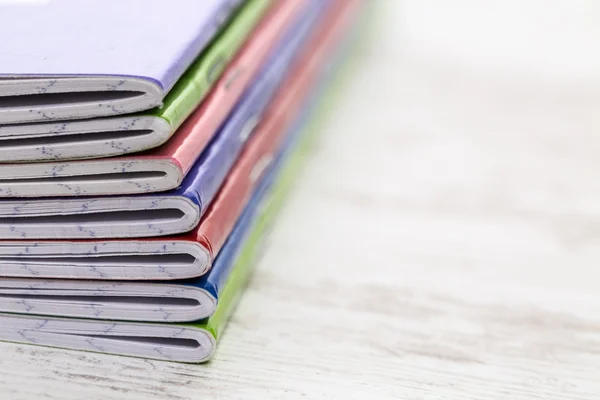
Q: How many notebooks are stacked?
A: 7